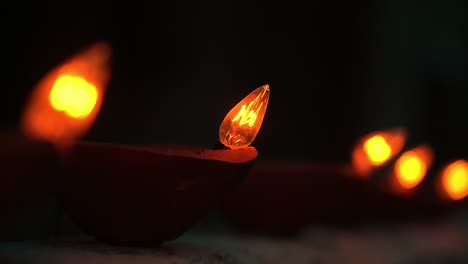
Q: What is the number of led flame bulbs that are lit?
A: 5